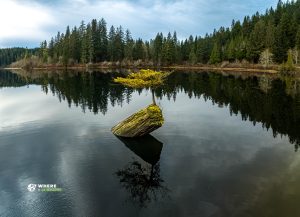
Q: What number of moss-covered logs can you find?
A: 1